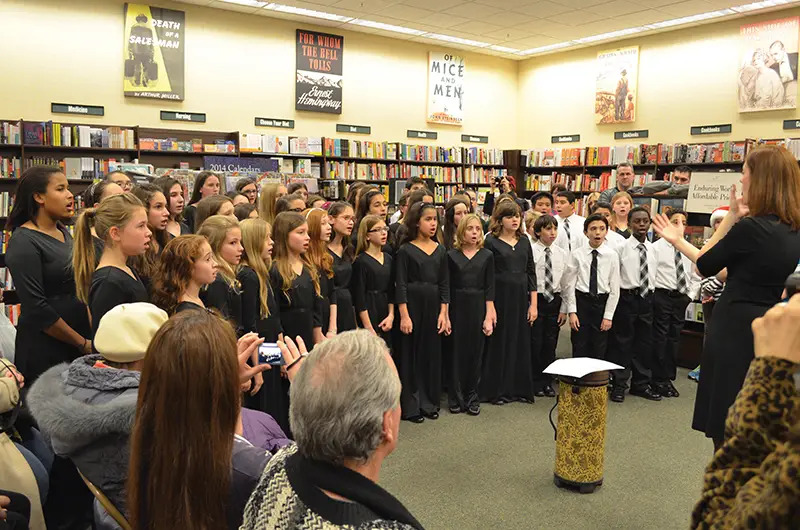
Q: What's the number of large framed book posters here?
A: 5